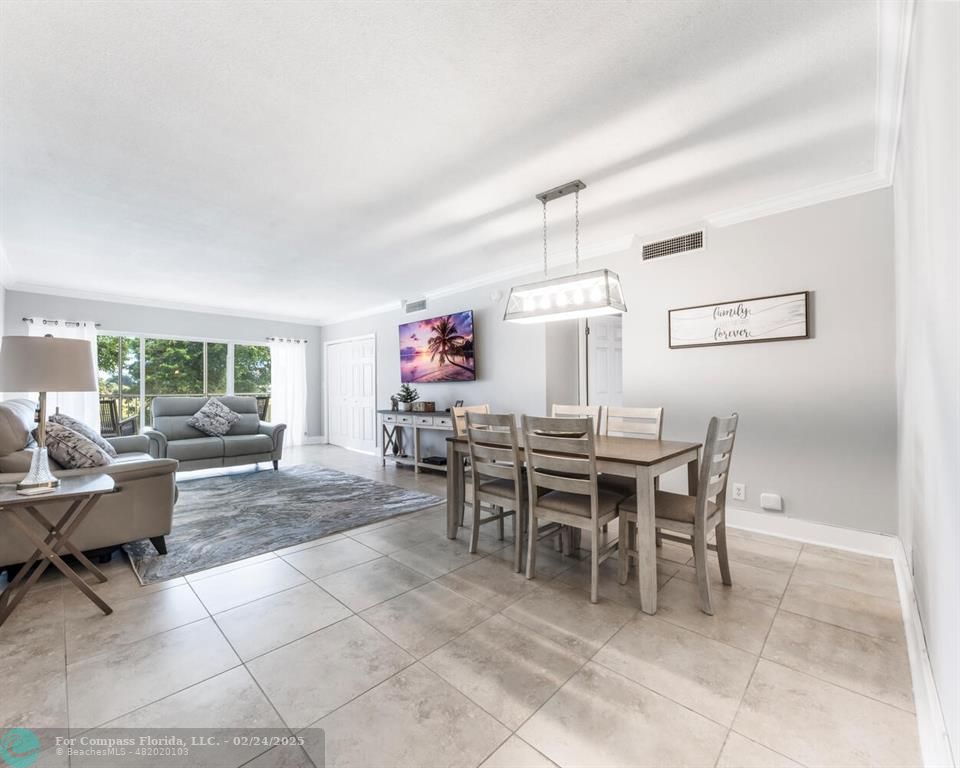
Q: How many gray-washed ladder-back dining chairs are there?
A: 6